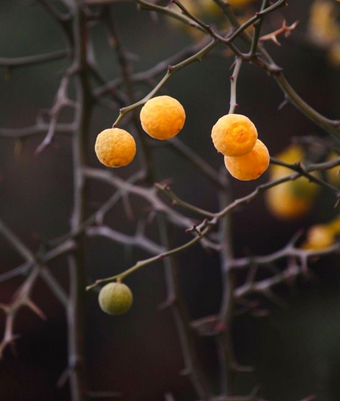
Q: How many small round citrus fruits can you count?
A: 5